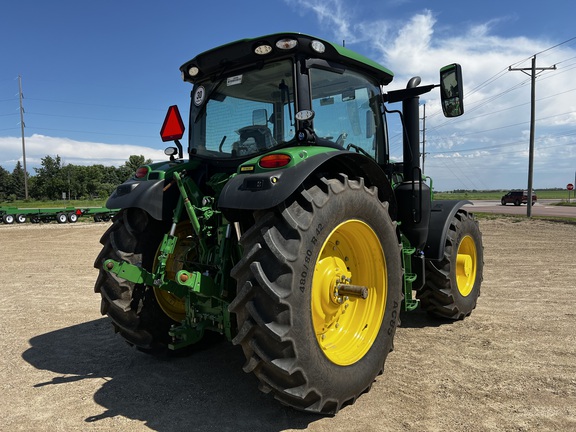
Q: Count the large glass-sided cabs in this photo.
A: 1